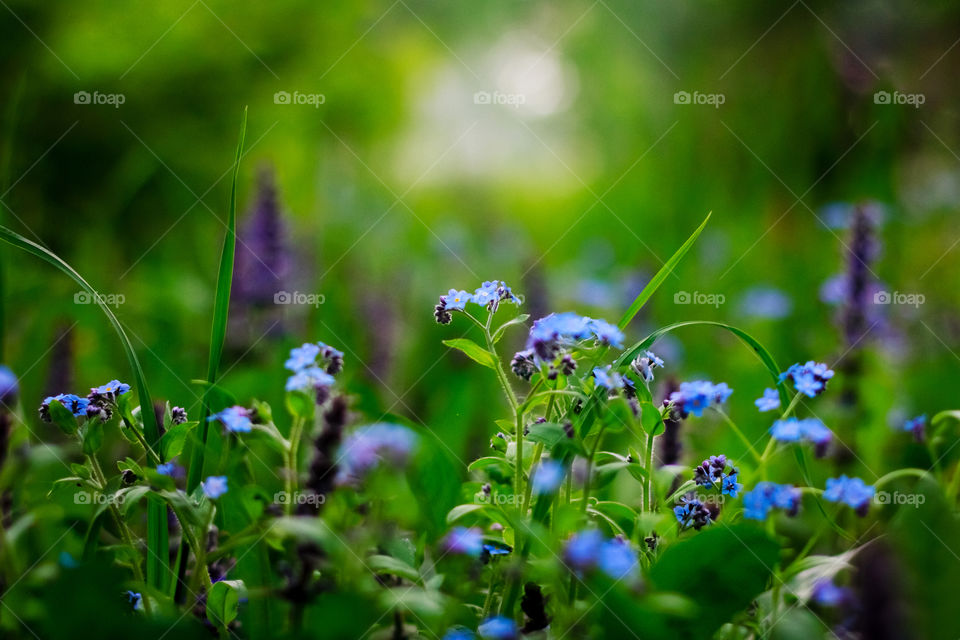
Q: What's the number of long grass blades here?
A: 4